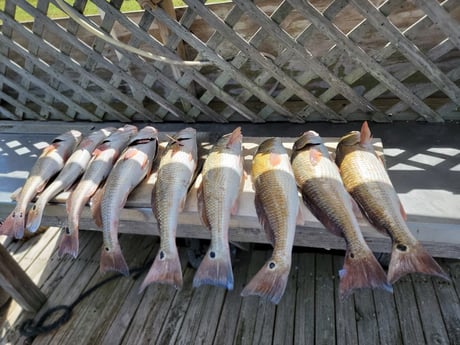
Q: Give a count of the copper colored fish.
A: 3